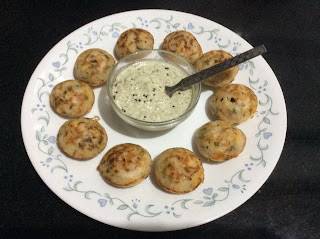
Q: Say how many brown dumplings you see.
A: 10